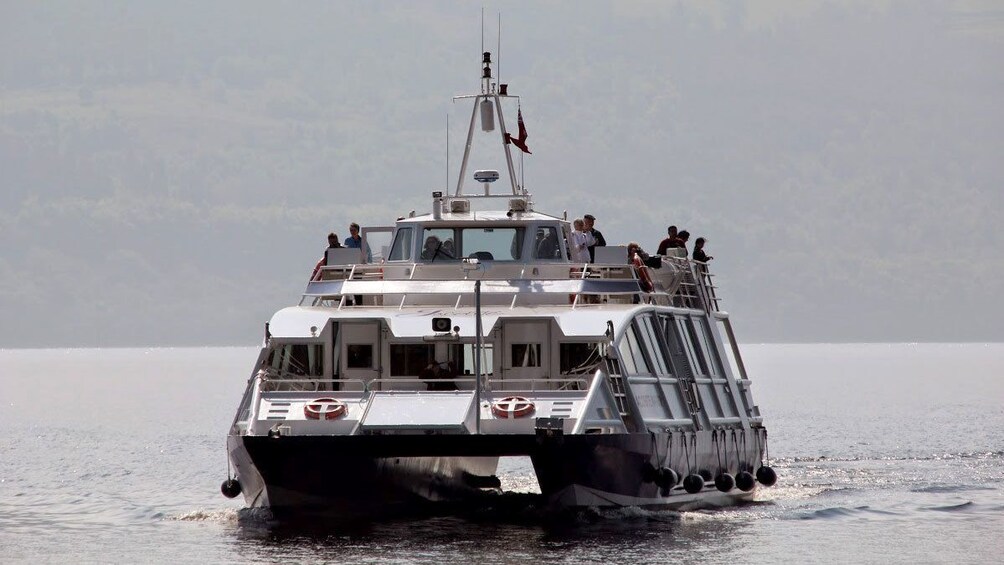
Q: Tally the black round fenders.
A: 6